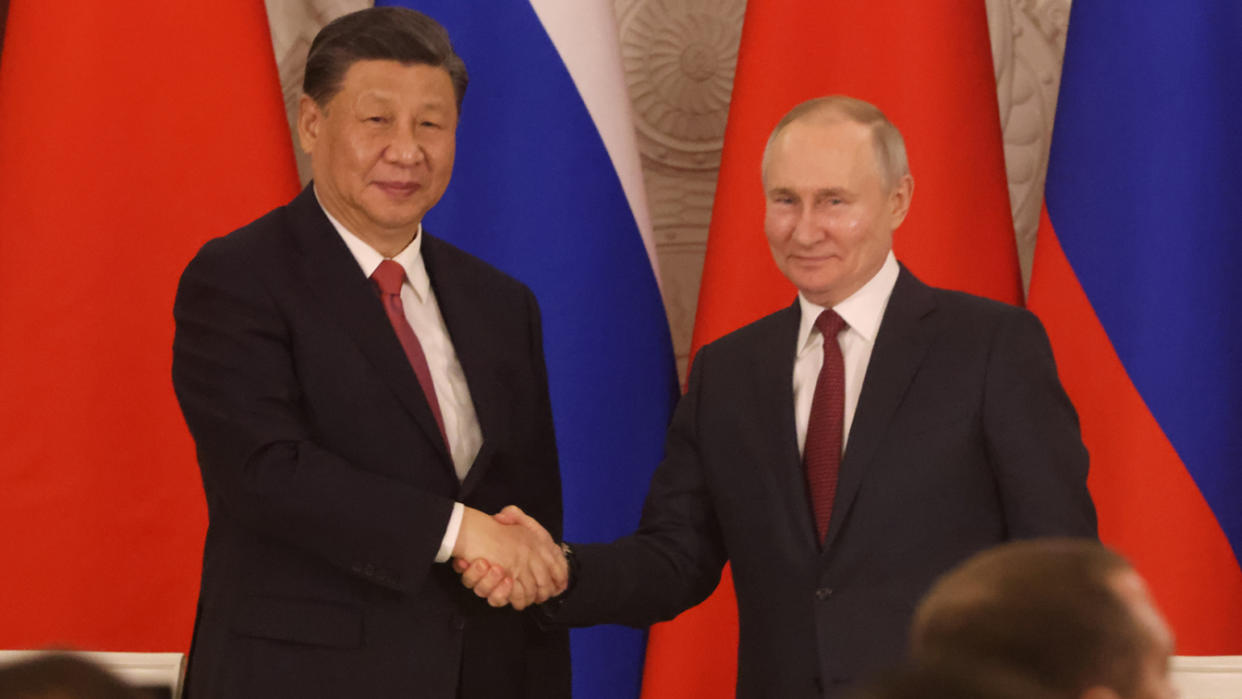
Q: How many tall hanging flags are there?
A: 4